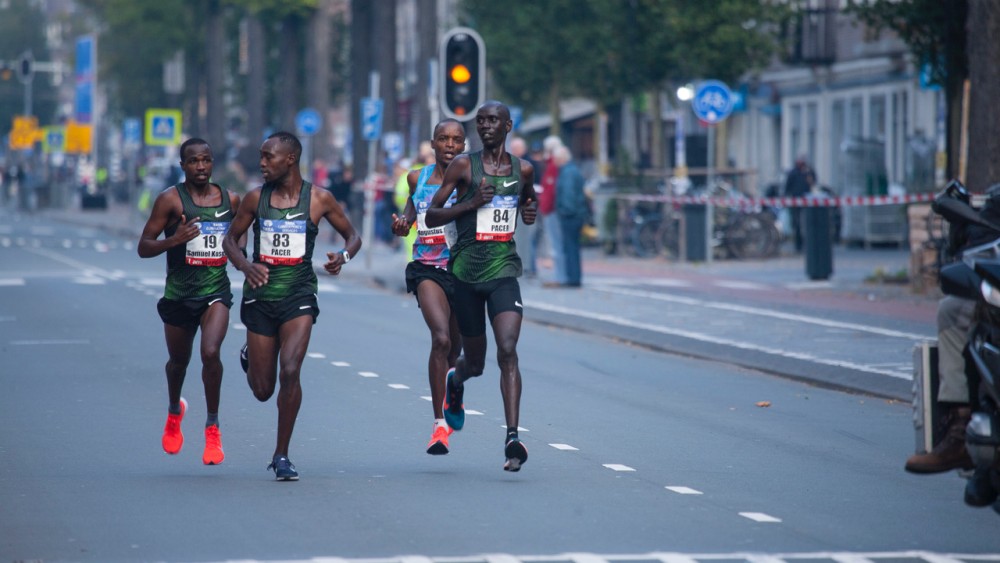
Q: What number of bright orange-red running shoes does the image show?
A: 3